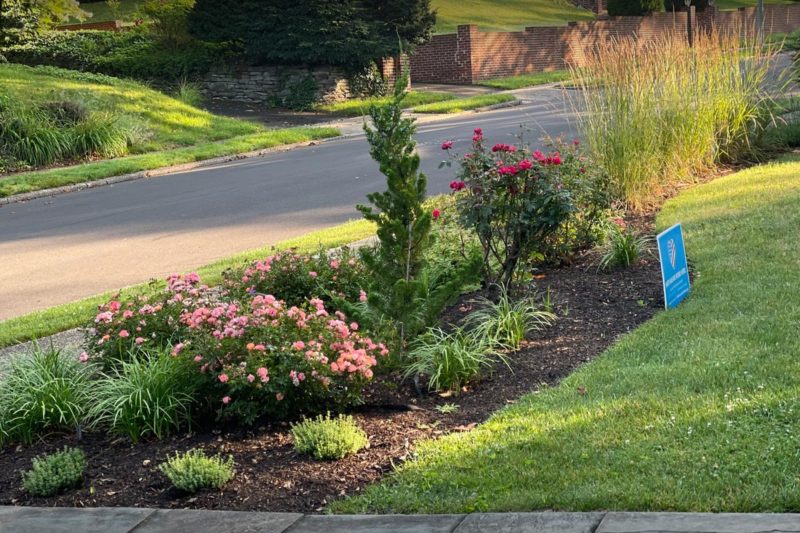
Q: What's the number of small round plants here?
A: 3